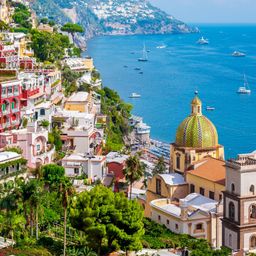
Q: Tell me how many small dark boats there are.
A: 5